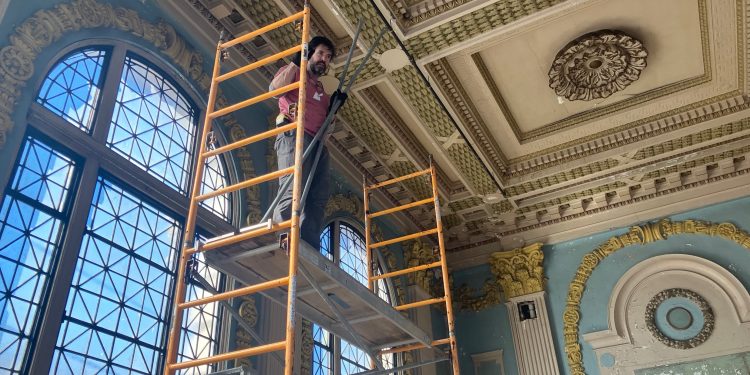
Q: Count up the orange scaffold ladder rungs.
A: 14